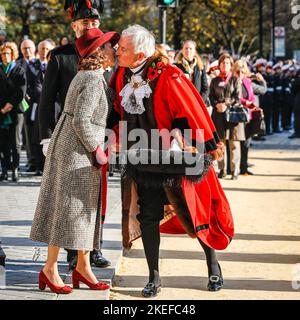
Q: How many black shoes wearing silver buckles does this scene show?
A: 2